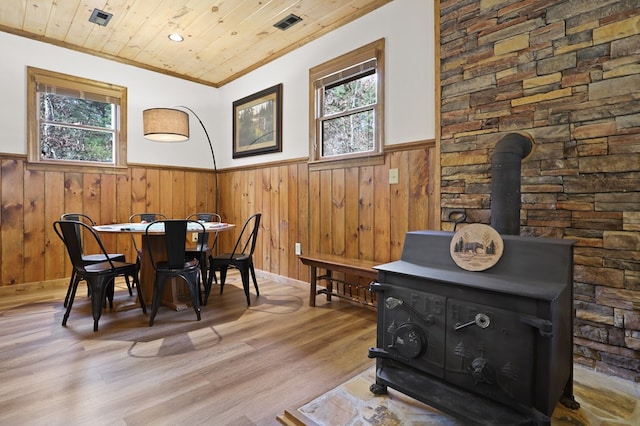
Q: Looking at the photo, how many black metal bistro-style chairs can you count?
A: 6